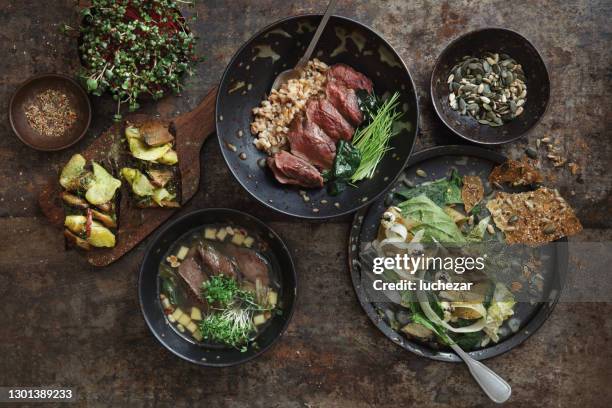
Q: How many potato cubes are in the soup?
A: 12